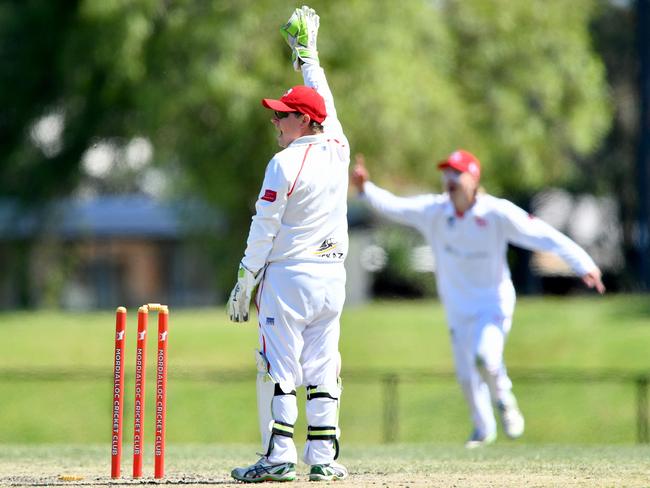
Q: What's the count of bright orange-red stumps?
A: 3